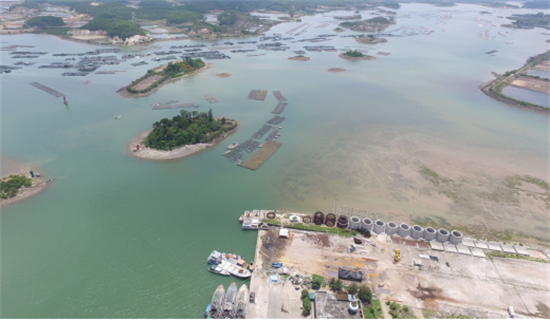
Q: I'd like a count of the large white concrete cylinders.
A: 9